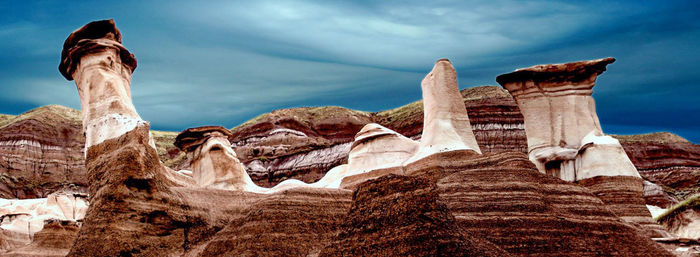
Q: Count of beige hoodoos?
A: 5